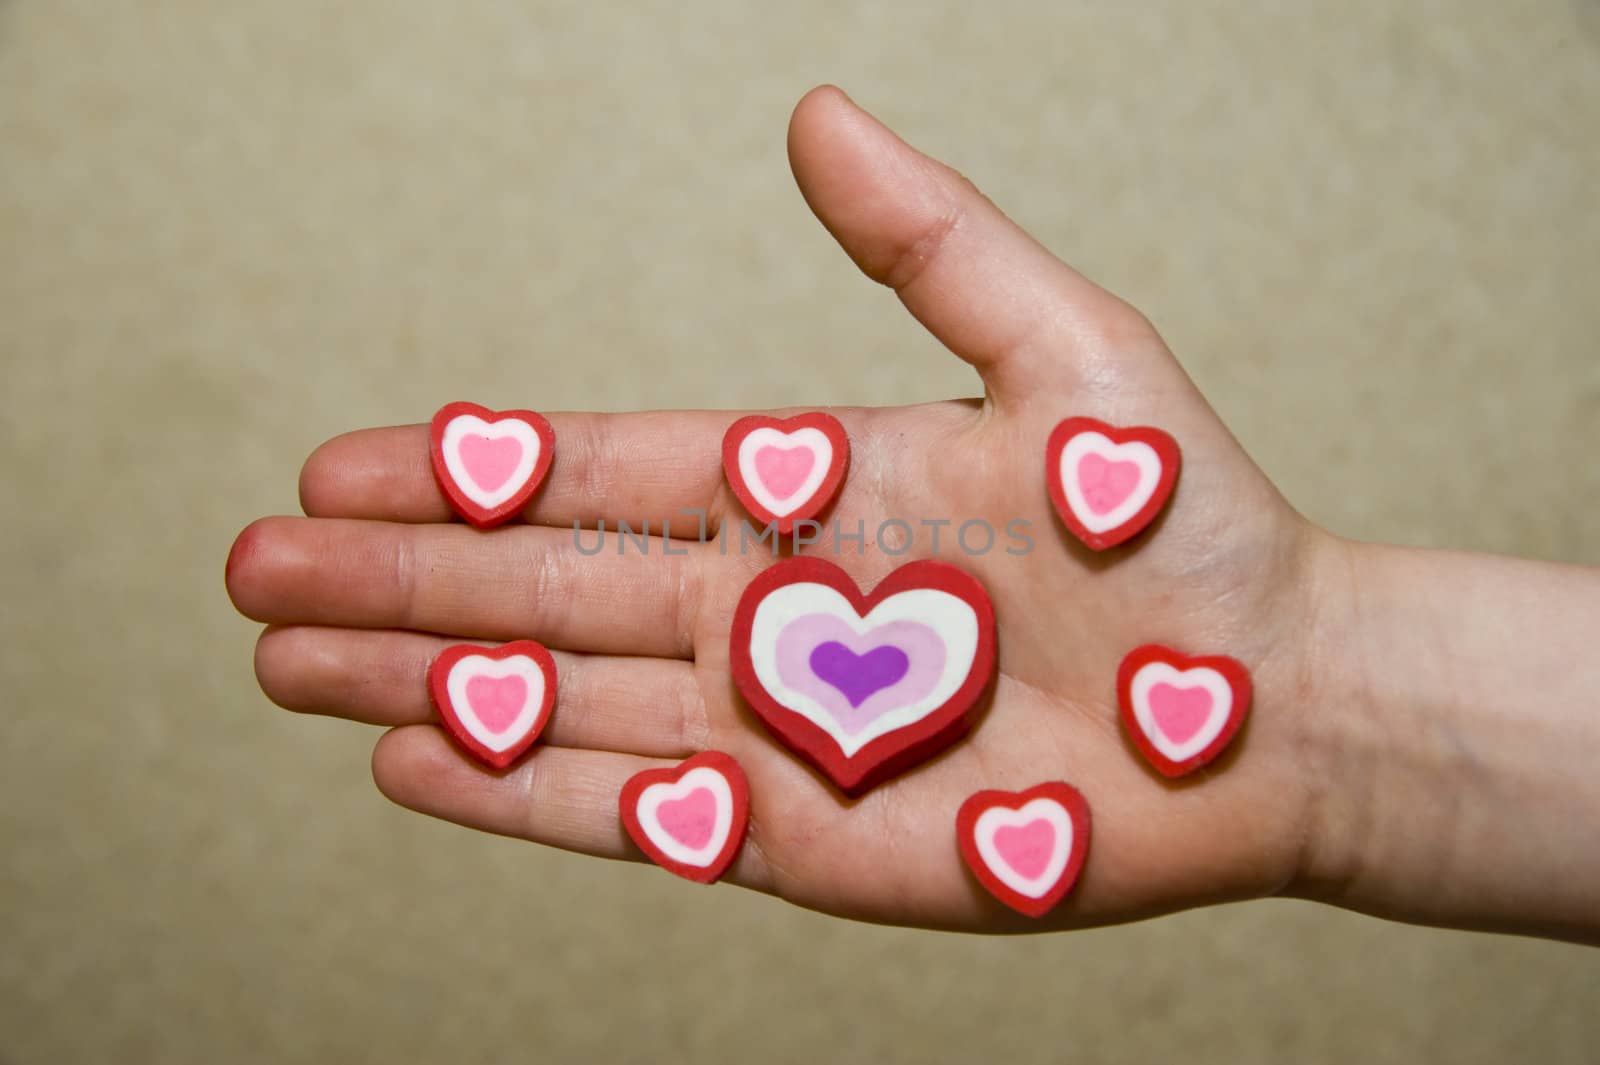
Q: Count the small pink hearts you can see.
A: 7